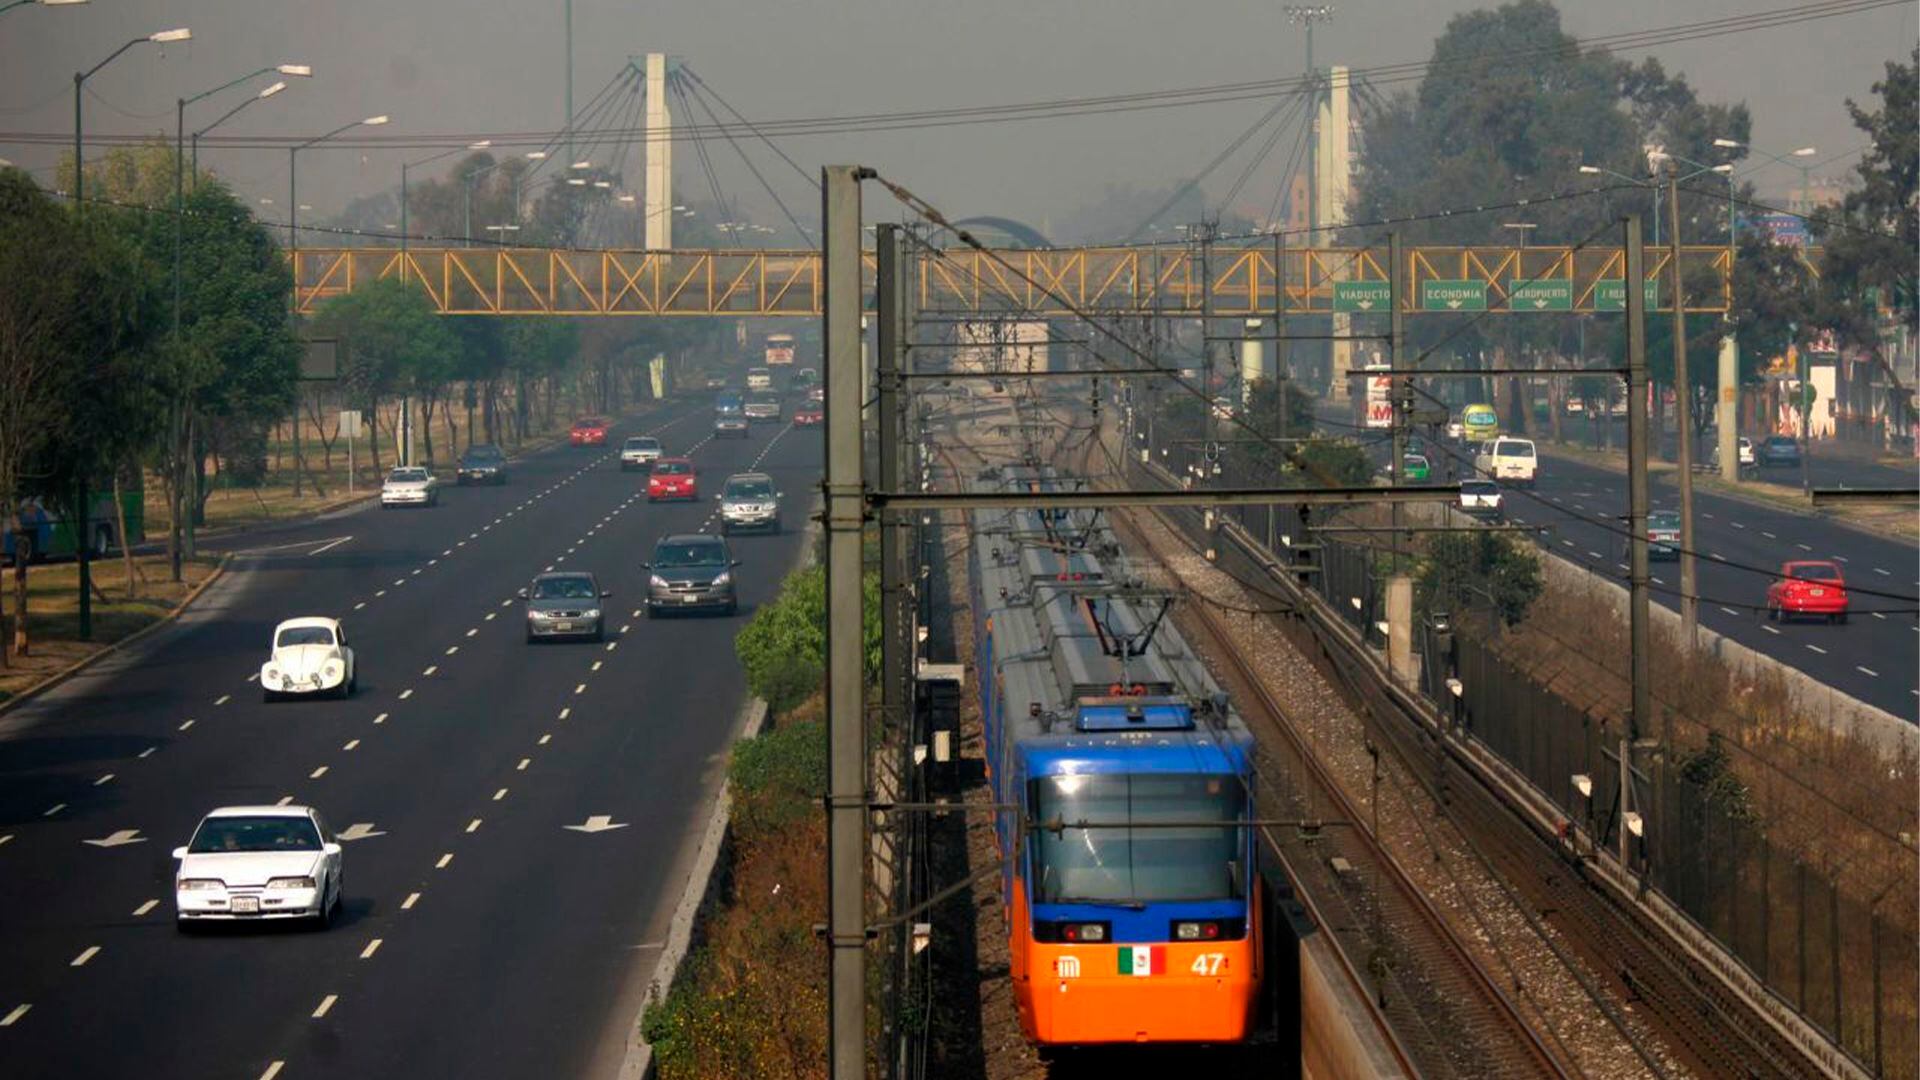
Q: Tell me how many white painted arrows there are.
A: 3